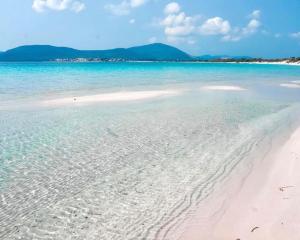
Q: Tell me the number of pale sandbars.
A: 3